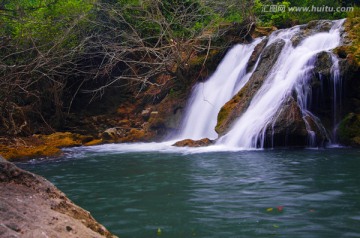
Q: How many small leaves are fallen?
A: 5